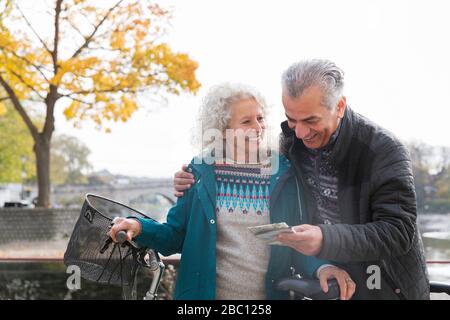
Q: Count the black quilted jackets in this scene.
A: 1